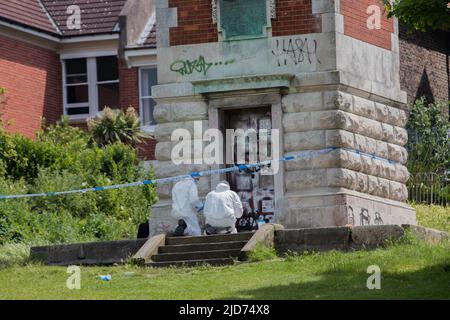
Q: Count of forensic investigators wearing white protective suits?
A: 2